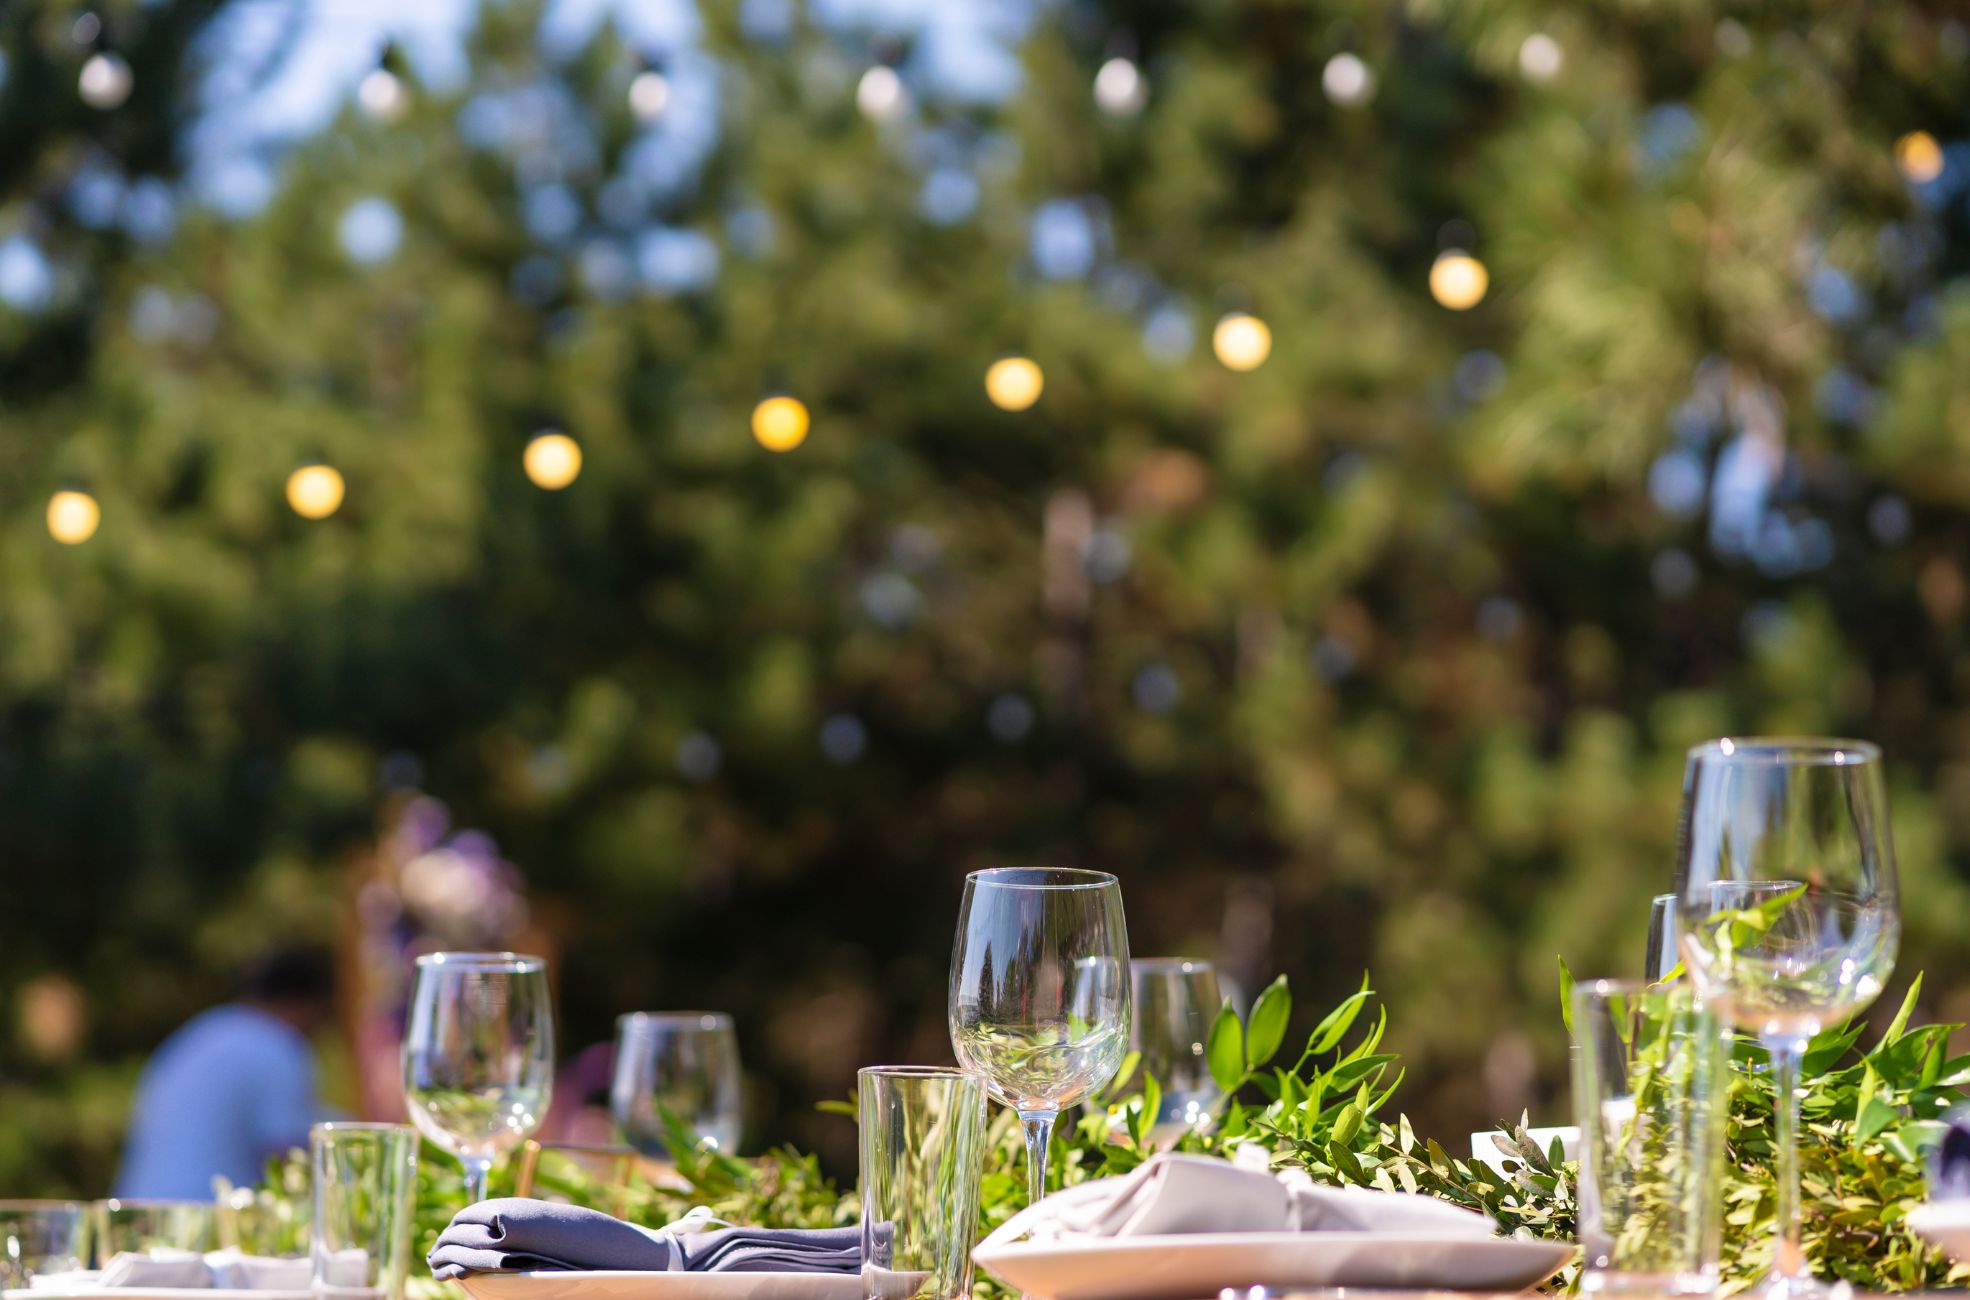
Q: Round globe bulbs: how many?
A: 15